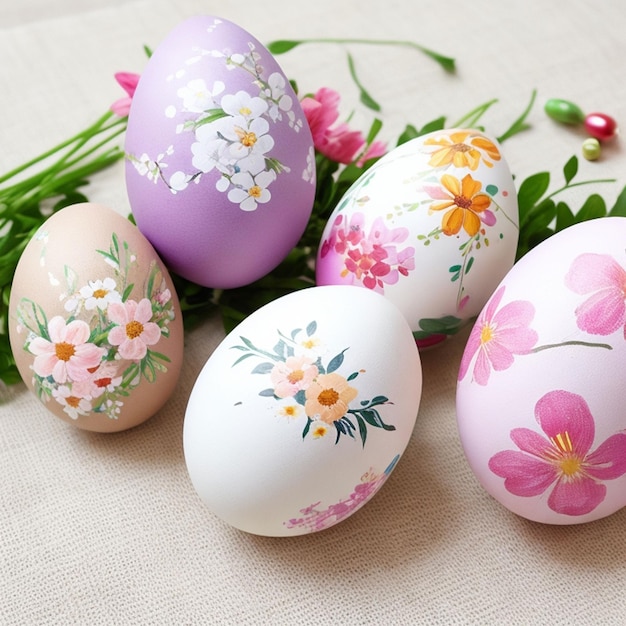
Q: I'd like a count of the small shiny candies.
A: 3